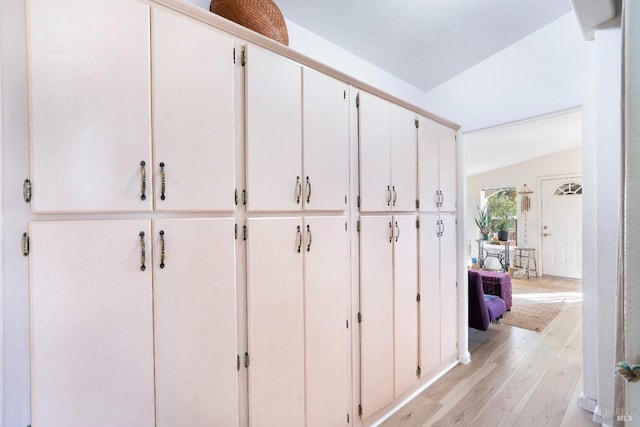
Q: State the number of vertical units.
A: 4